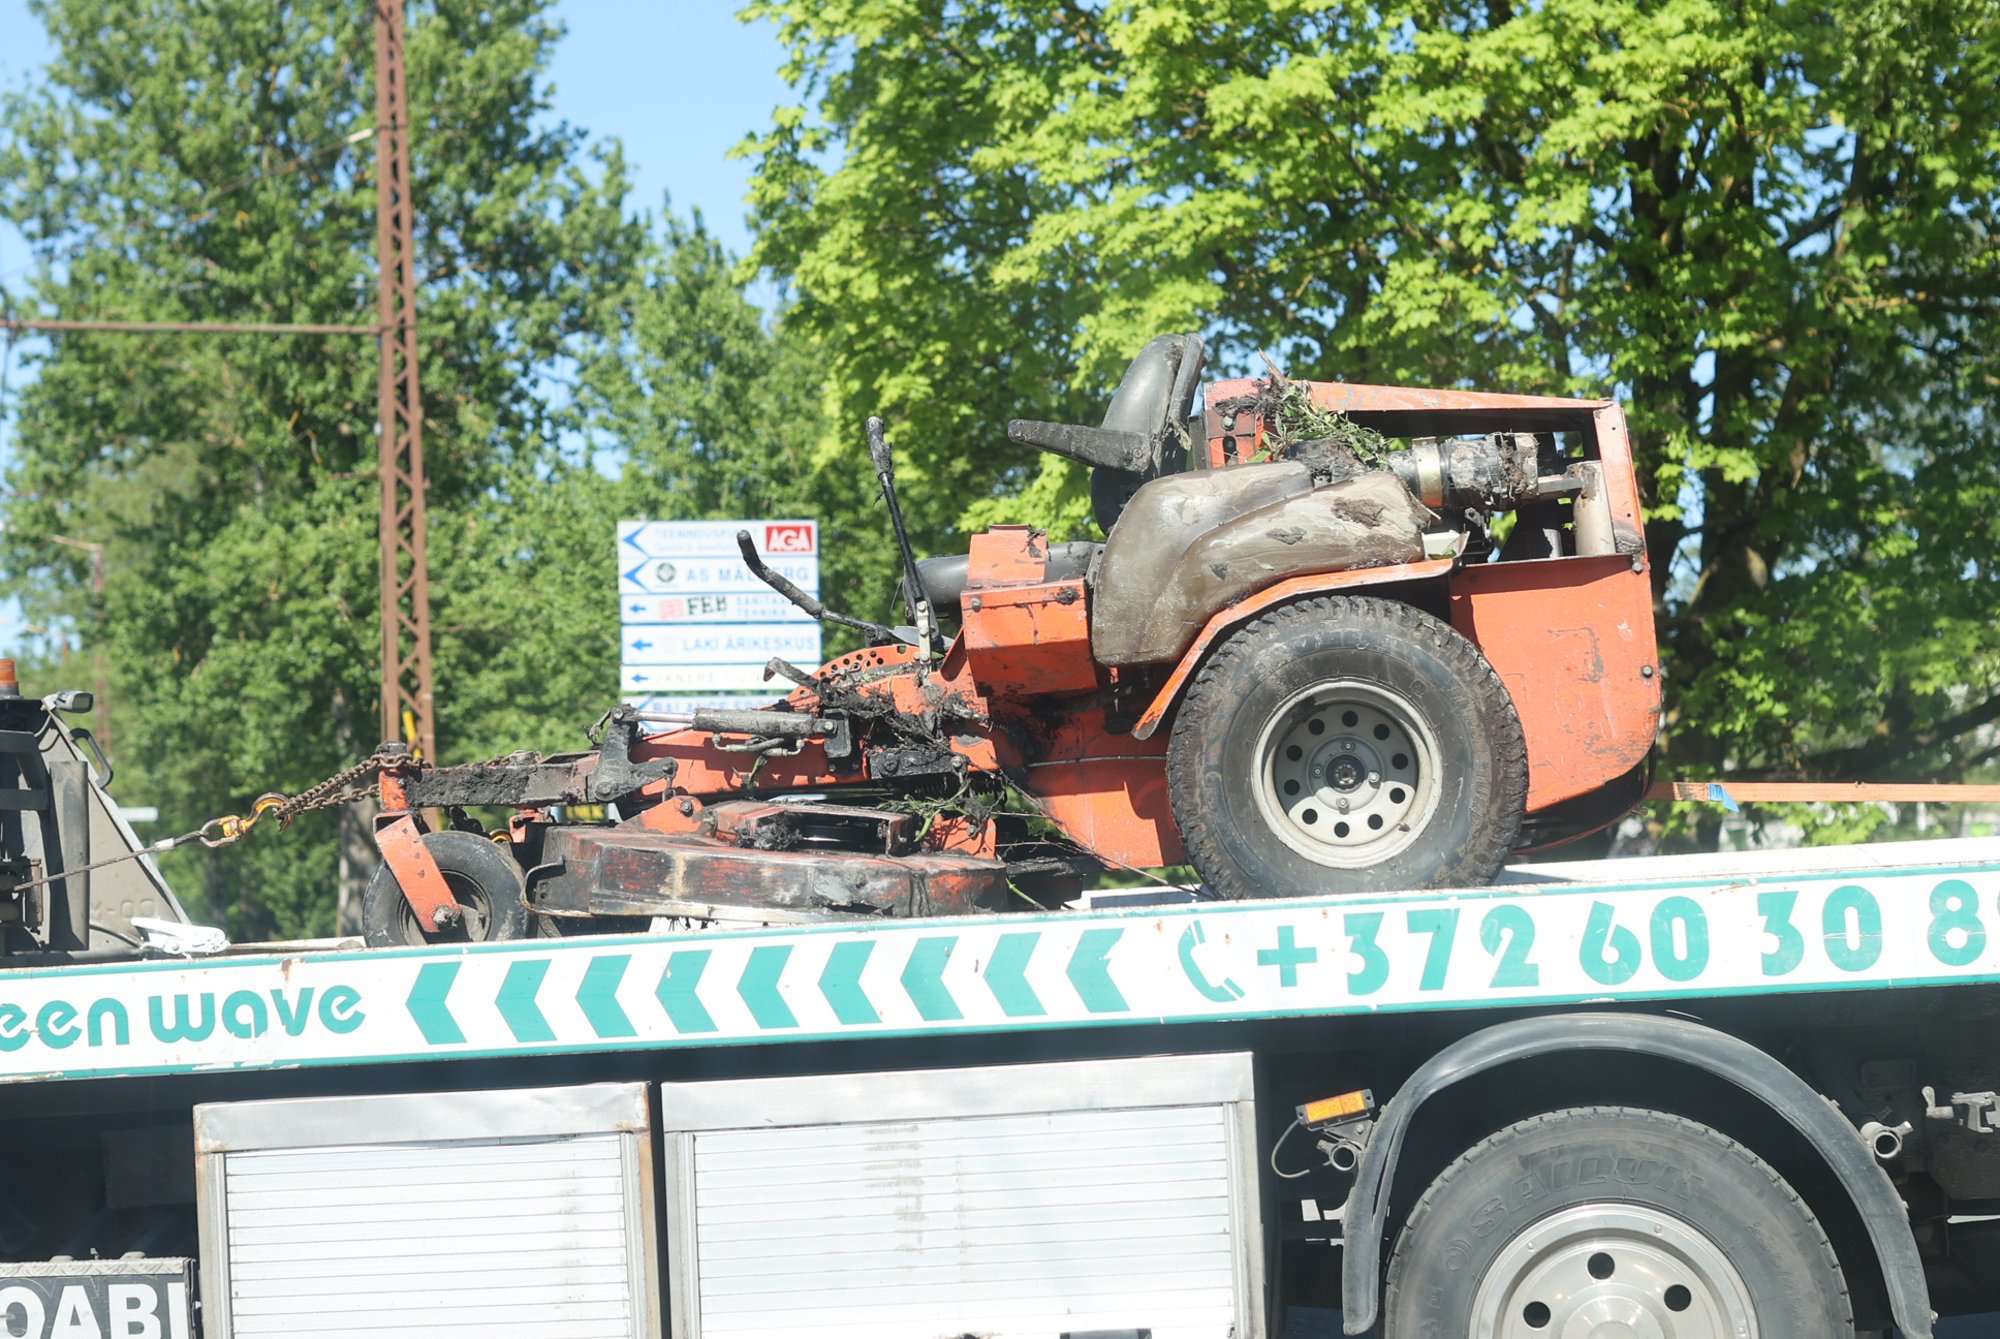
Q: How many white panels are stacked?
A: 6